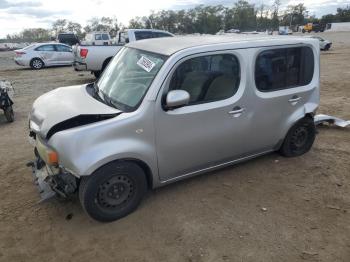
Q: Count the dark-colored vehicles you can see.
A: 1